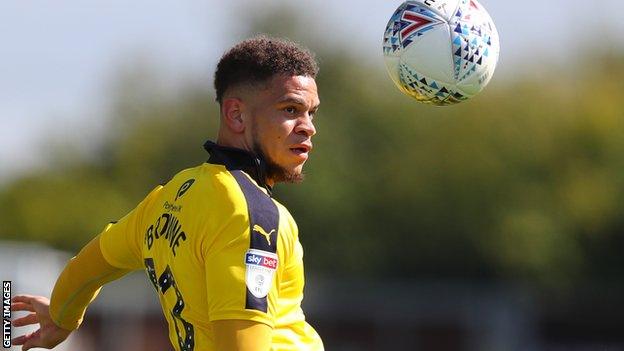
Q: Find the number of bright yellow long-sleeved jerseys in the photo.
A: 1